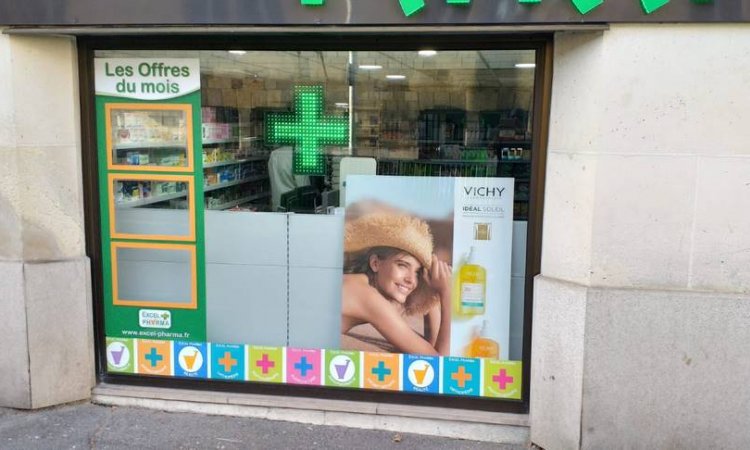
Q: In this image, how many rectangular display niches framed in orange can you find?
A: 3